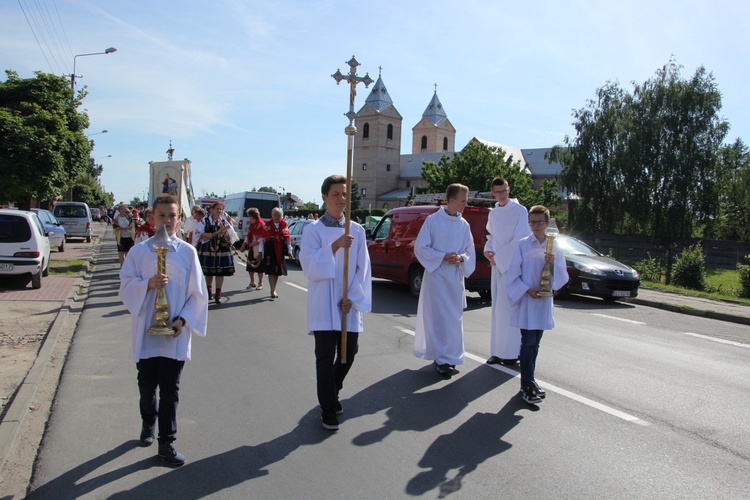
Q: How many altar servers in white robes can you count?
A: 5